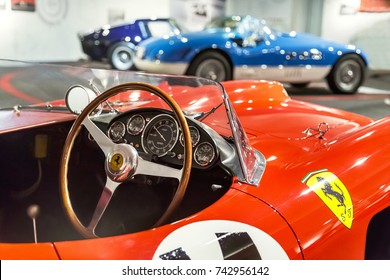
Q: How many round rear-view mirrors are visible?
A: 1